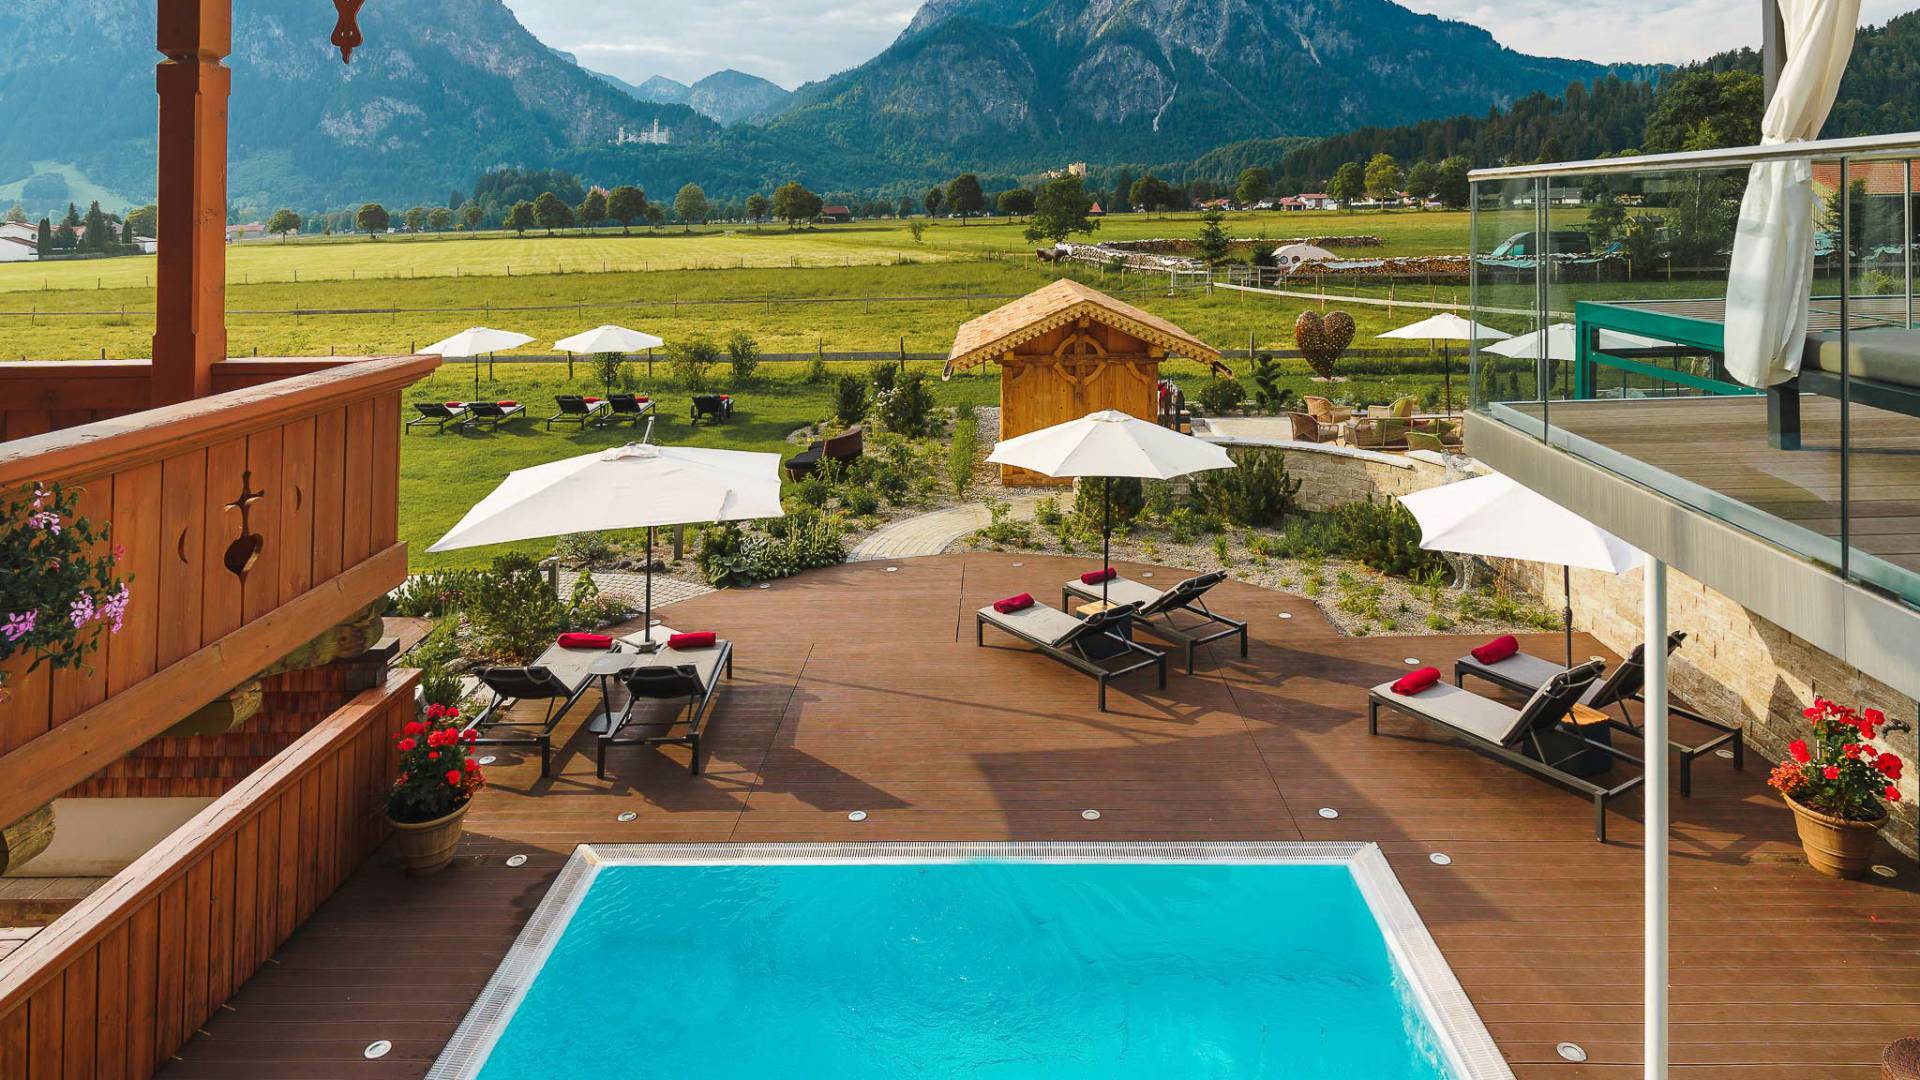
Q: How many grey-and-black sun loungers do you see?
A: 11